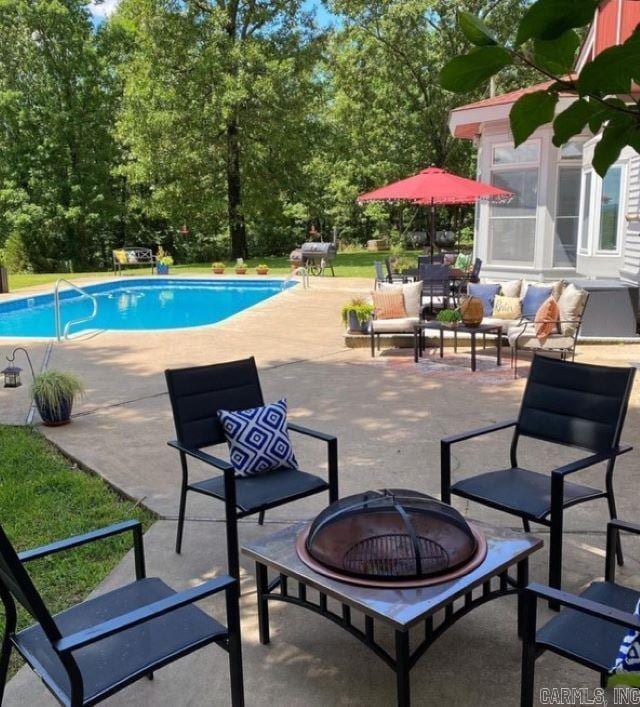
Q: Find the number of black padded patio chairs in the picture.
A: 4